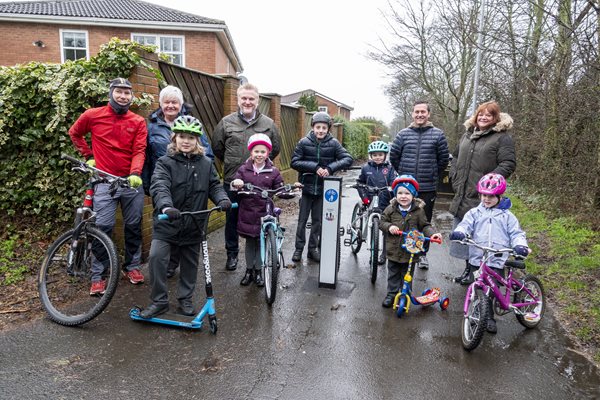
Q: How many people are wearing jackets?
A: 11